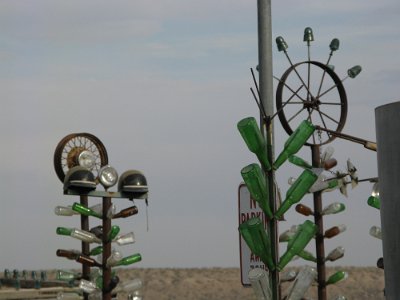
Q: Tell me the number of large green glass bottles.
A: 6